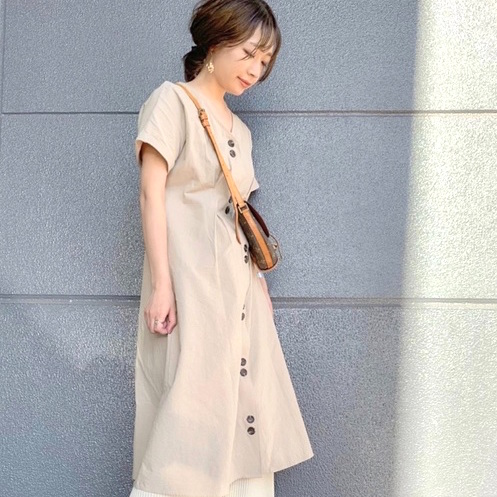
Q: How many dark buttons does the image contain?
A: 12